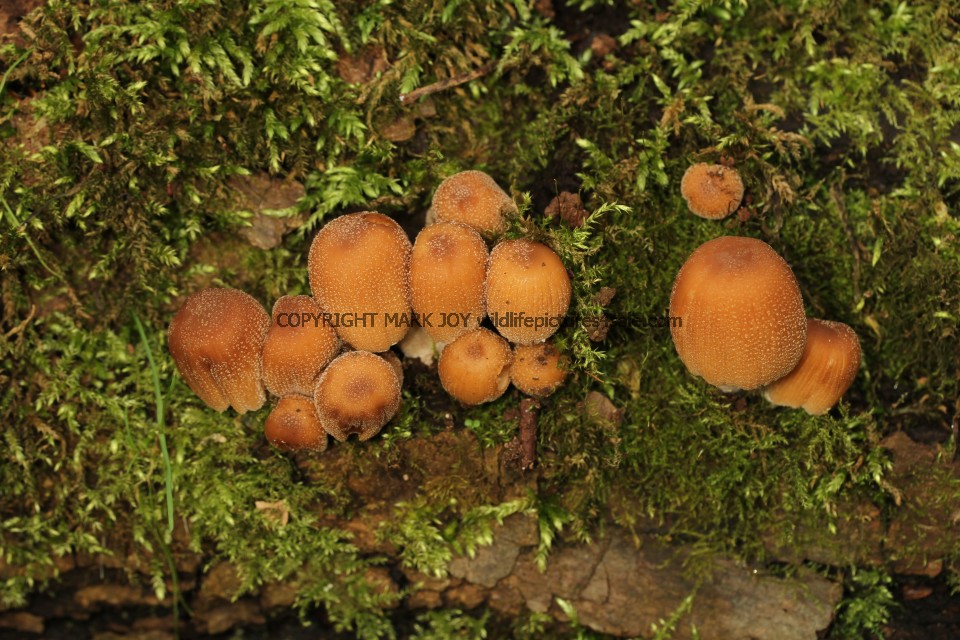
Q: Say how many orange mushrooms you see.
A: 13